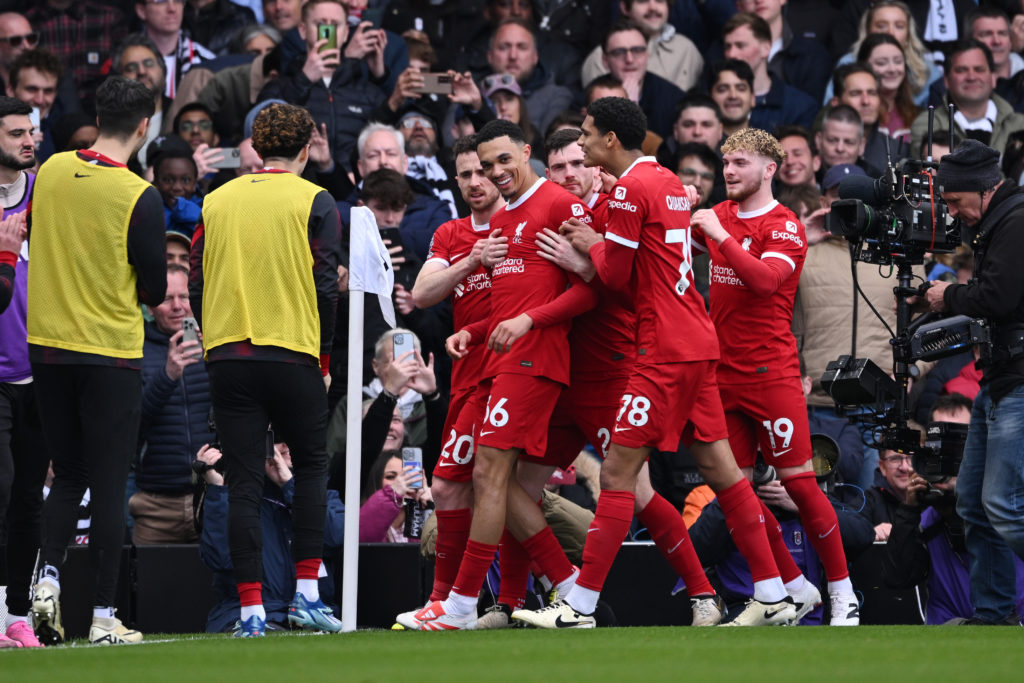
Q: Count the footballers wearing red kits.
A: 5